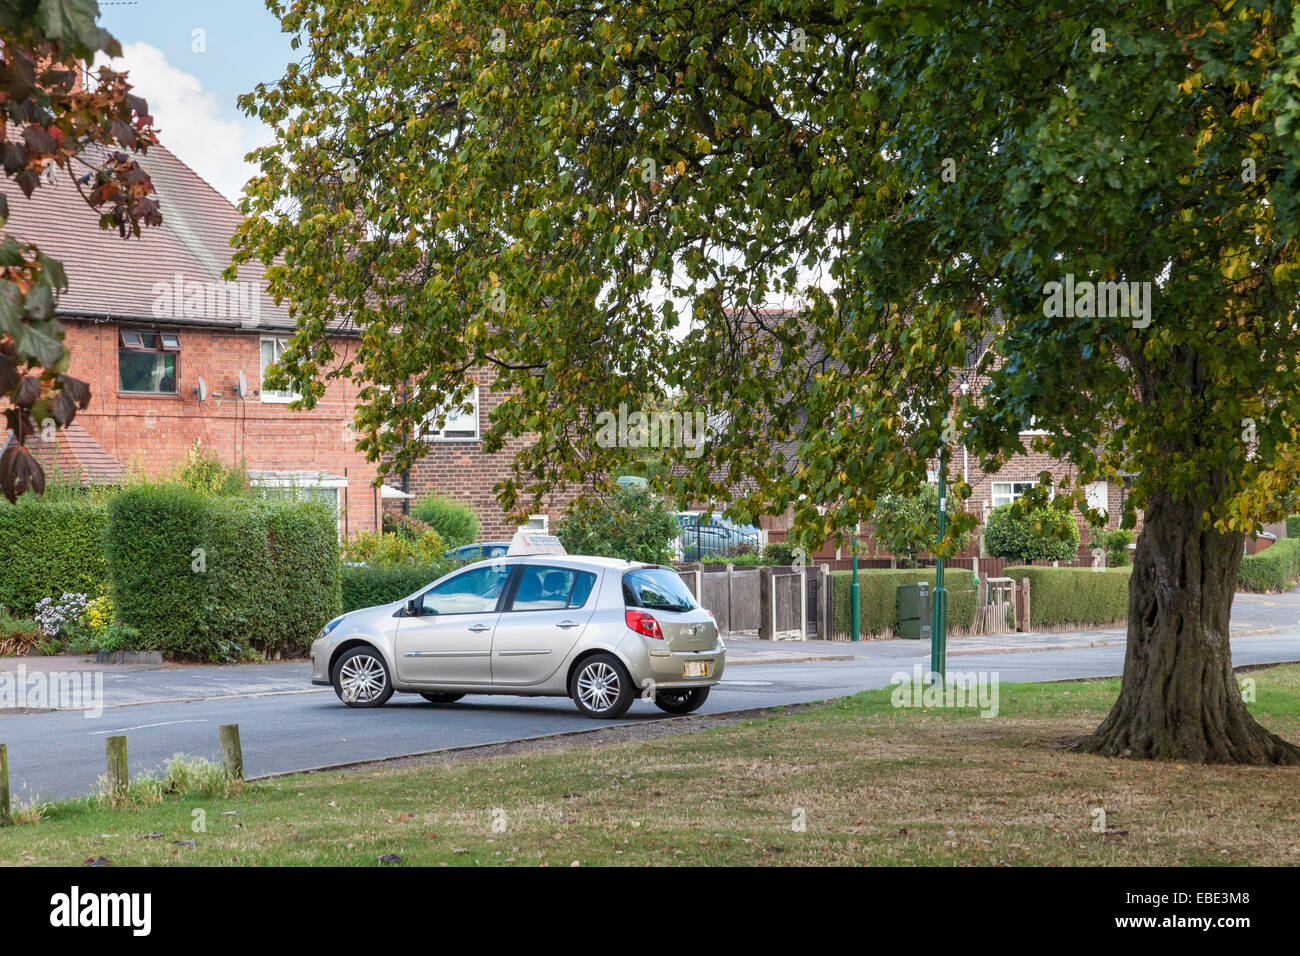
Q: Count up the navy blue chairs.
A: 0